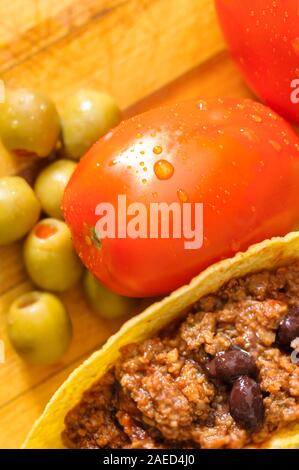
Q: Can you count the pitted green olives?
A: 7